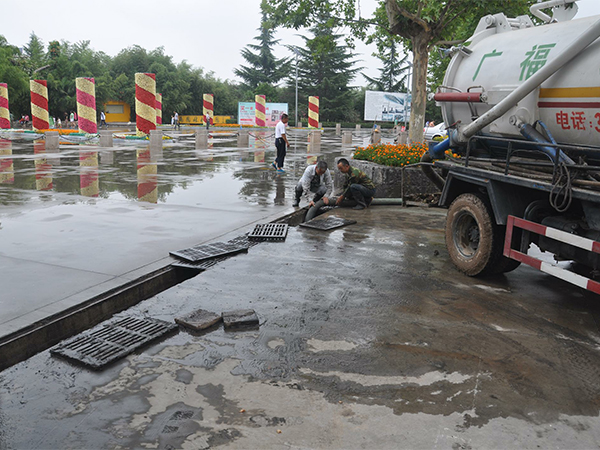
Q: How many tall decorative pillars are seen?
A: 8